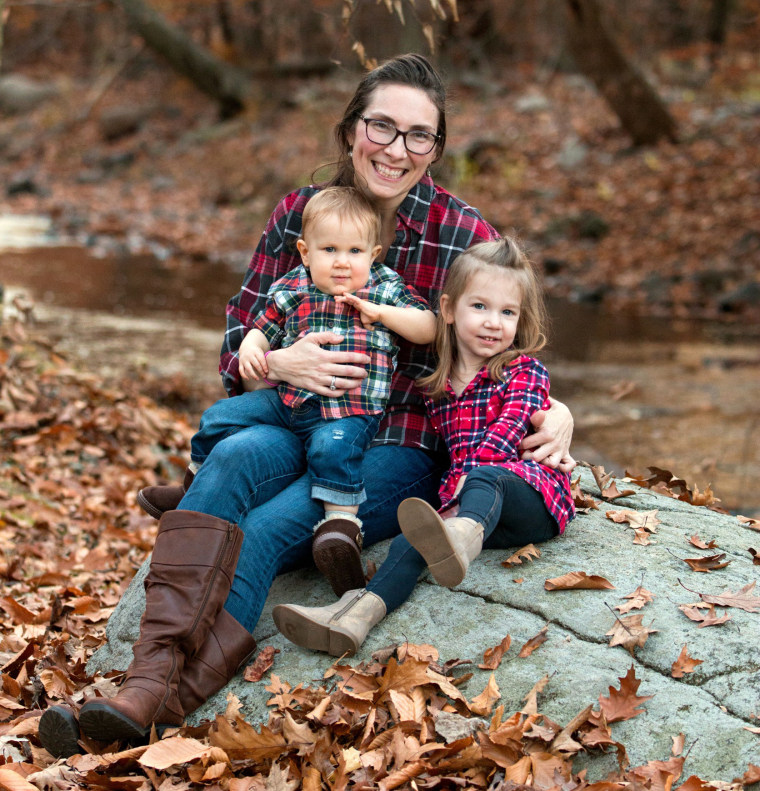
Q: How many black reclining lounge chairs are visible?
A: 0